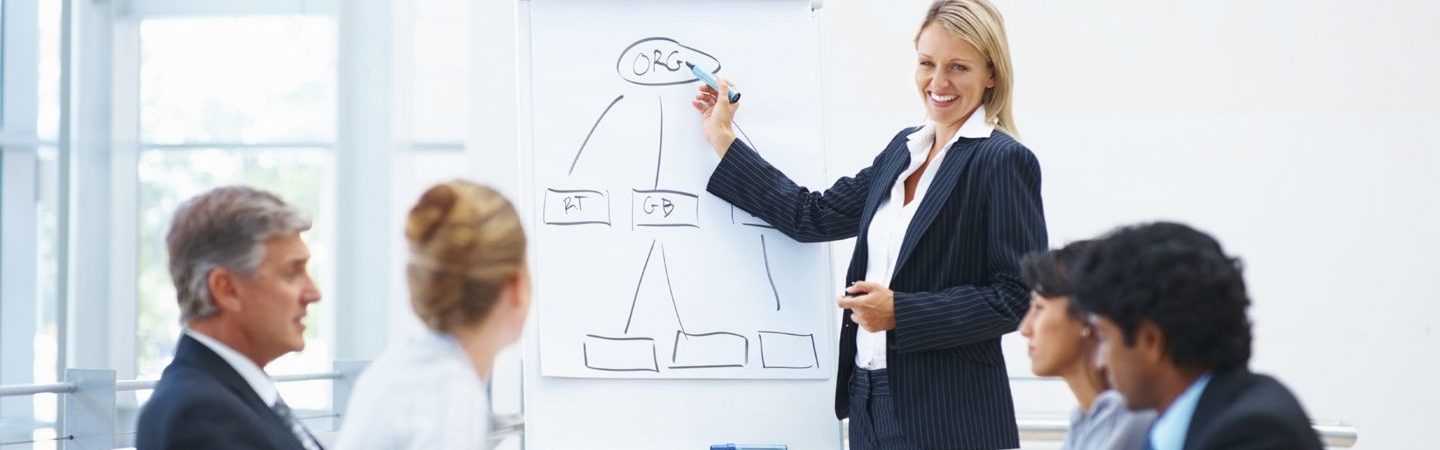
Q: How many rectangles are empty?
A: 3